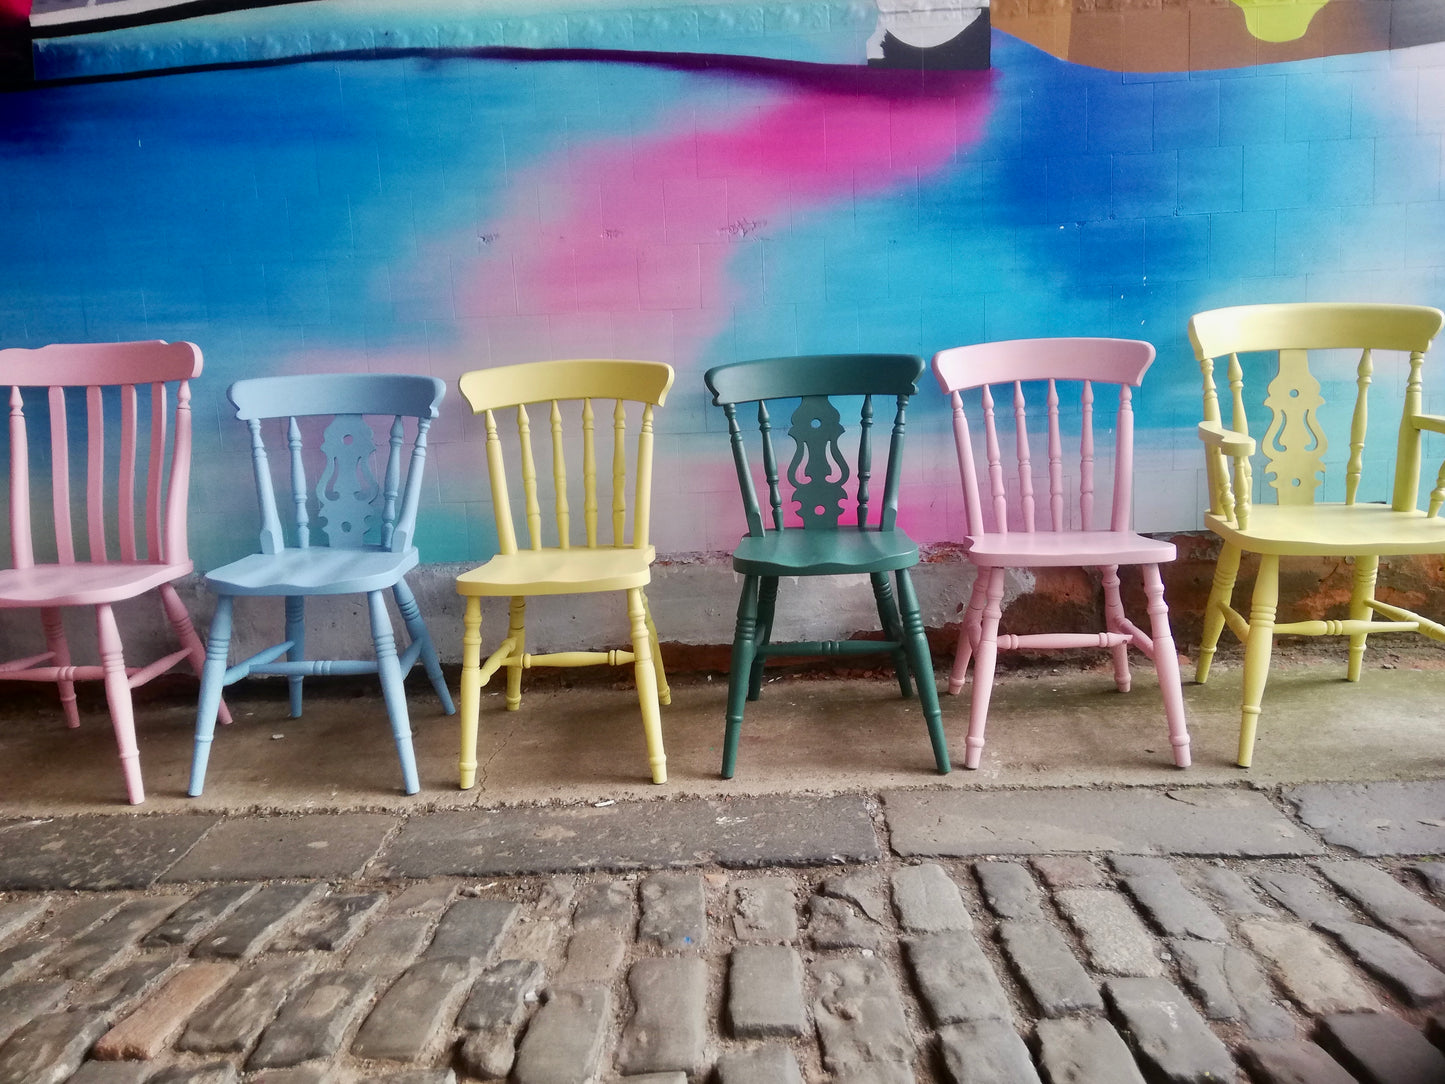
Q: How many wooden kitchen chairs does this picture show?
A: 6